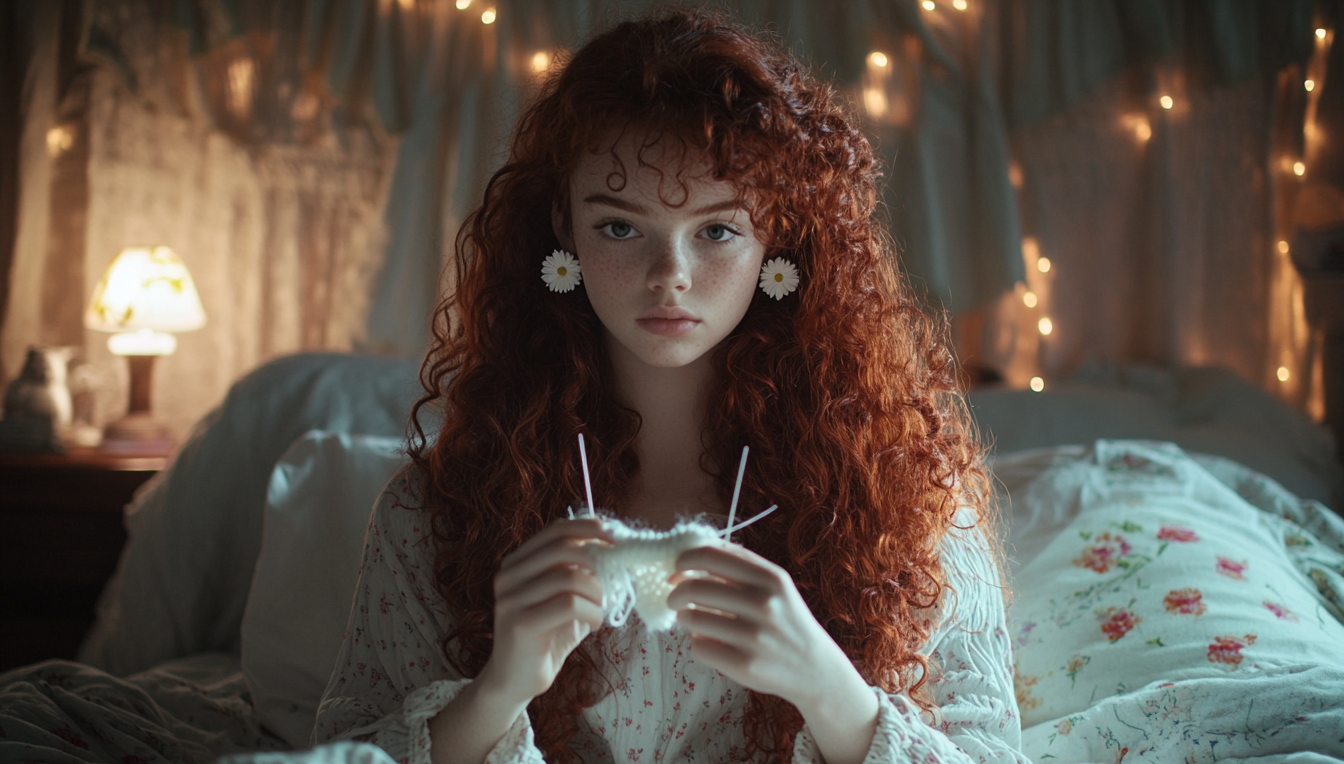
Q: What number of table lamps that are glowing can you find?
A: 1